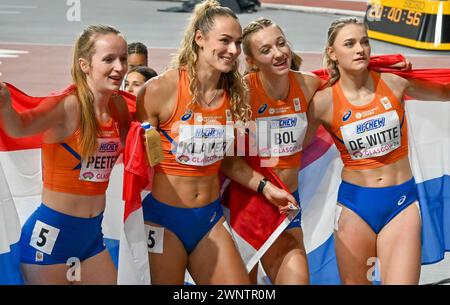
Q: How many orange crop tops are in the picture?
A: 4